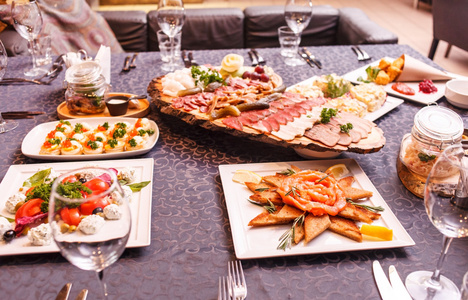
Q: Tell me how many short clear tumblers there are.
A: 3